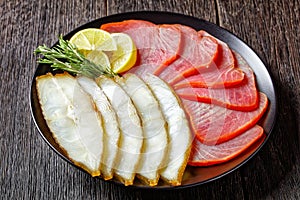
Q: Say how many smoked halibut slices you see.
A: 5